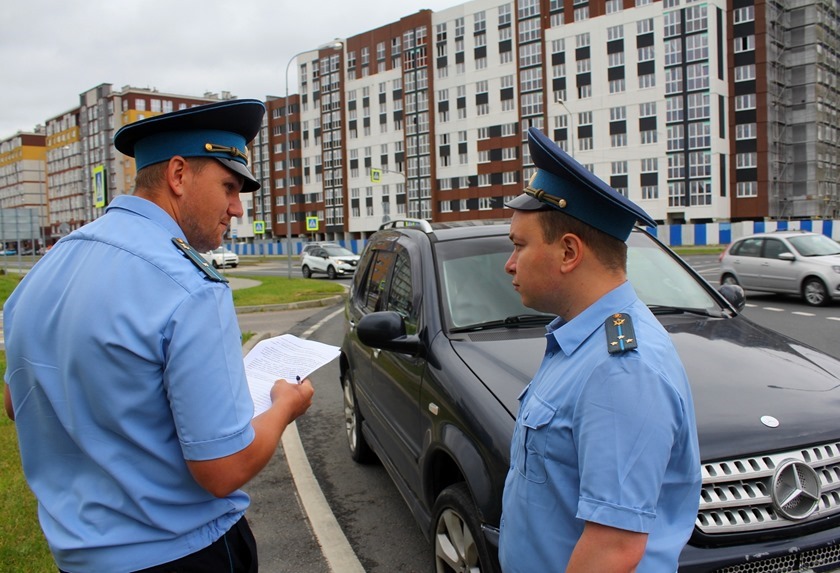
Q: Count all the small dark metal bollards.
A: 0